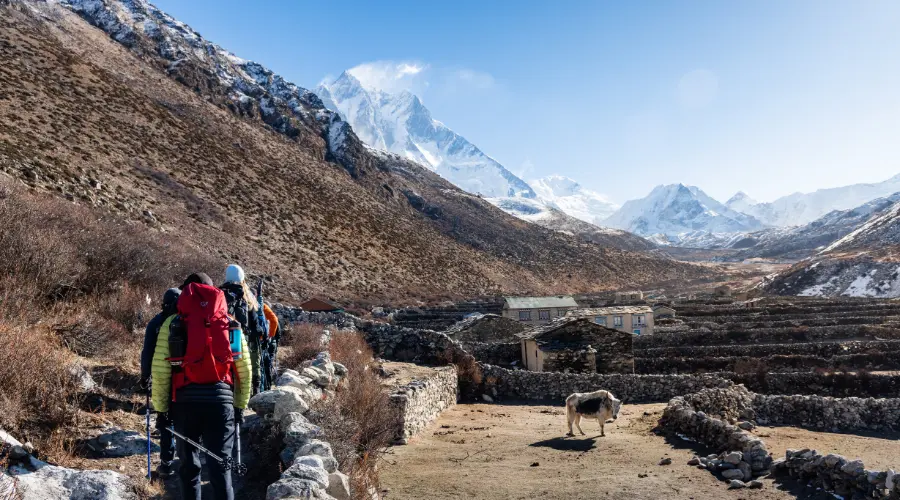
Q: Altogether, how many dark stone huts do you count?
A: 2